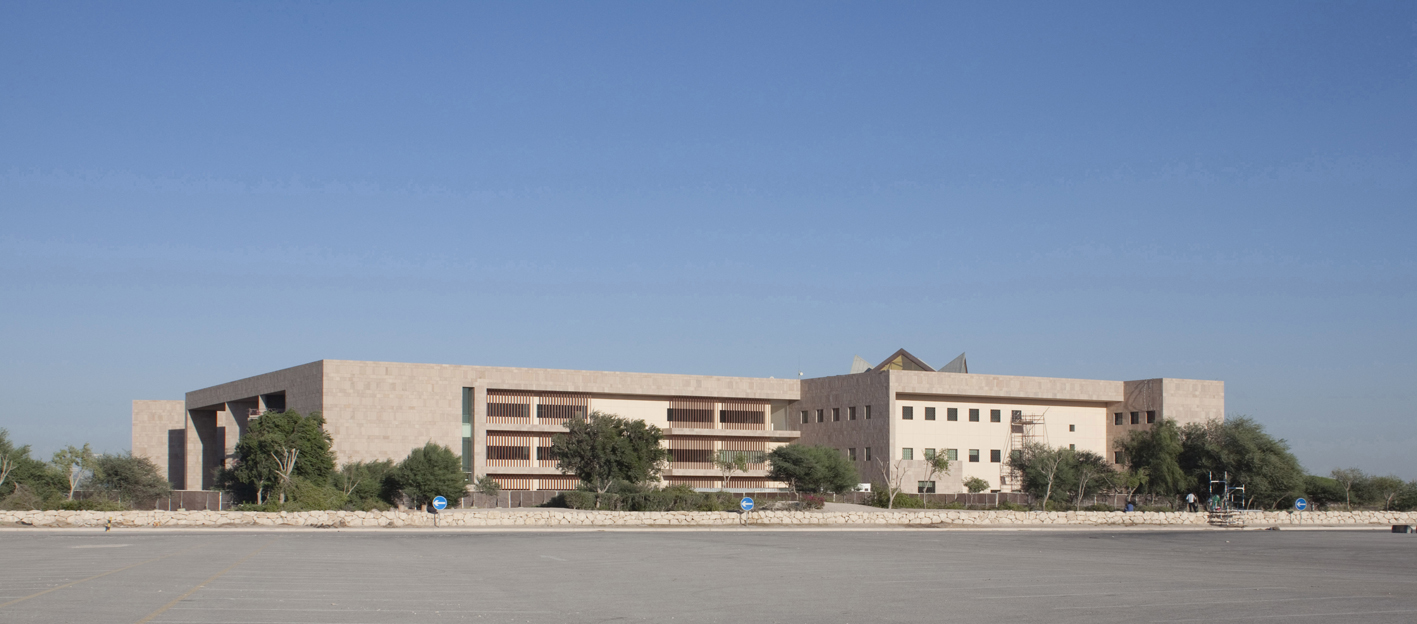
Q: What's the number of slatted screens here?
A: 12